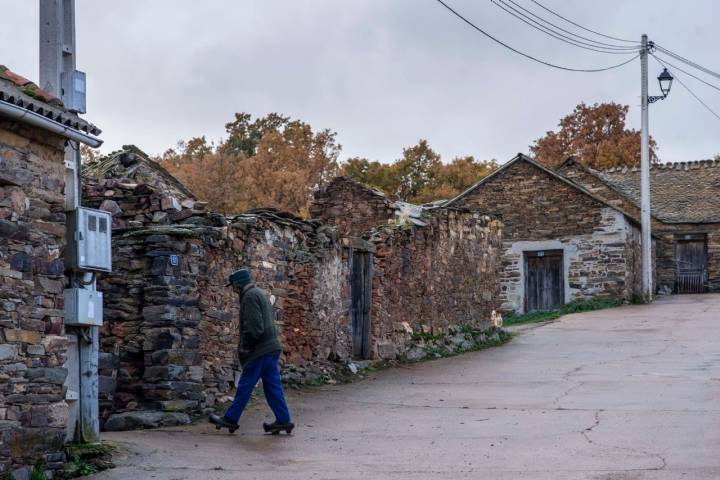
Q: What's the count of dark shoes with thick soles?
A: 2